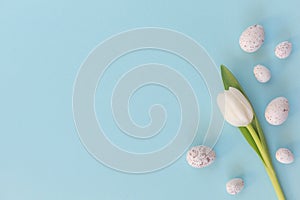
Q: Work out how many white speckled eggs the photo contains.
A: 7